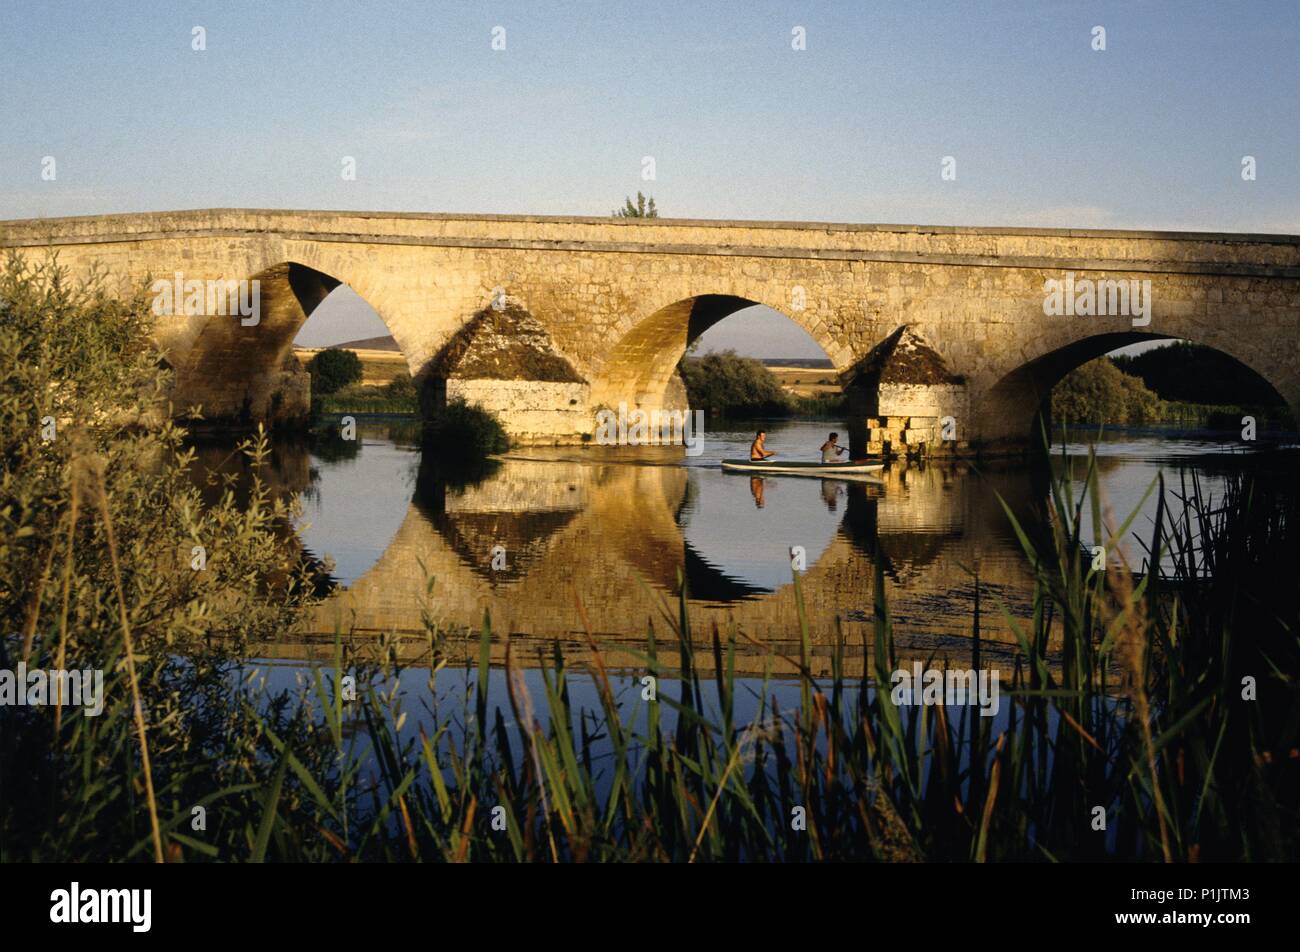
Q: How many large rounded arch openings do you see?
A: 3